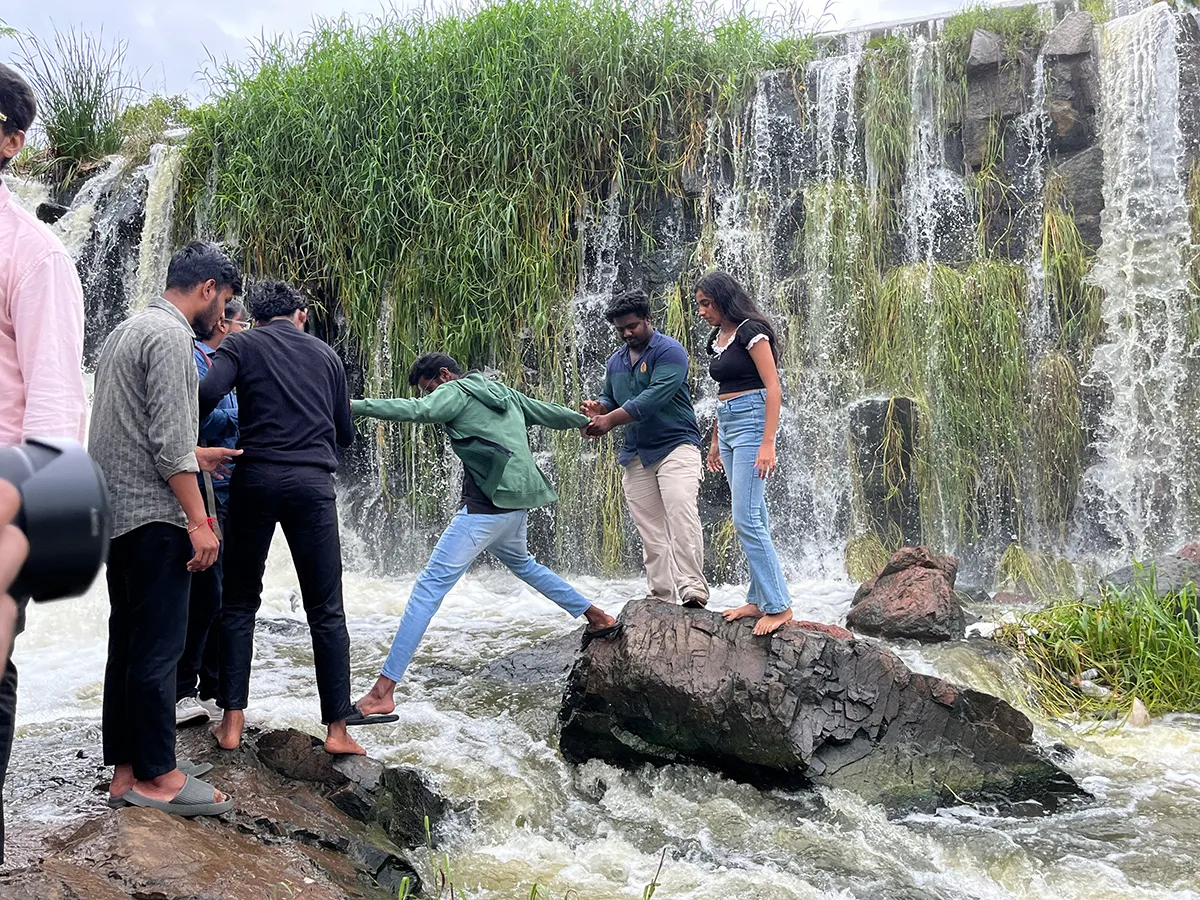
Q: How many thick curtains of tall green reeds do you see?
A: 1